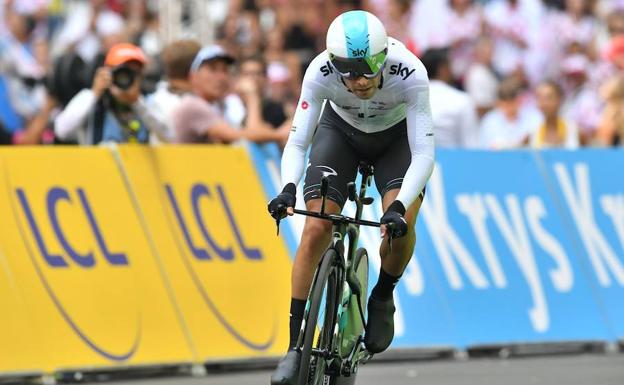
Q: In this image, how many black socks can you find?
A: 2